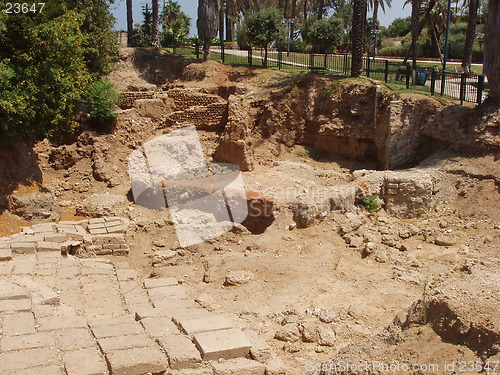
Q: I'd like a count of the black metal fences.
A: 1